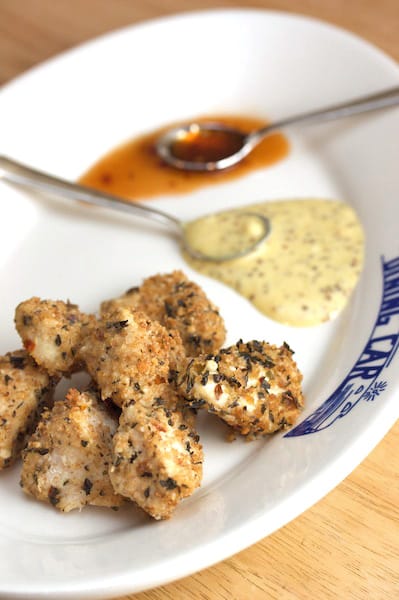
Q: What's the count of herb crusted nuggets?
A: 7